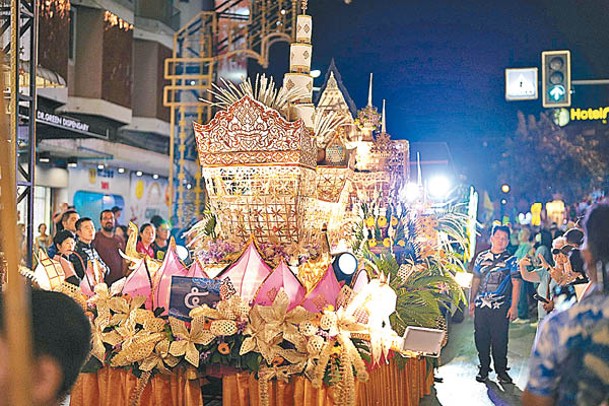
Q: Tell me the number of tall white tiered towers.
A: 1